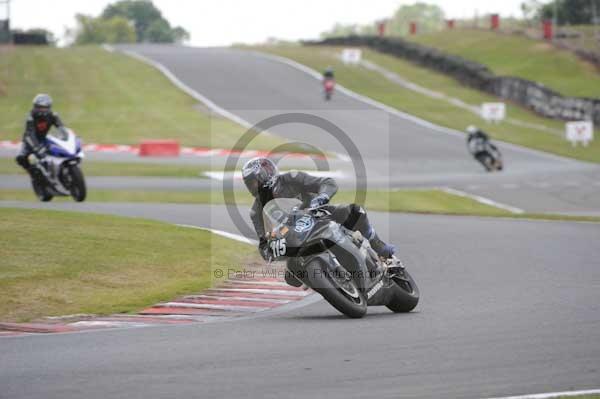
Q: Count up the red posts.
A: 5